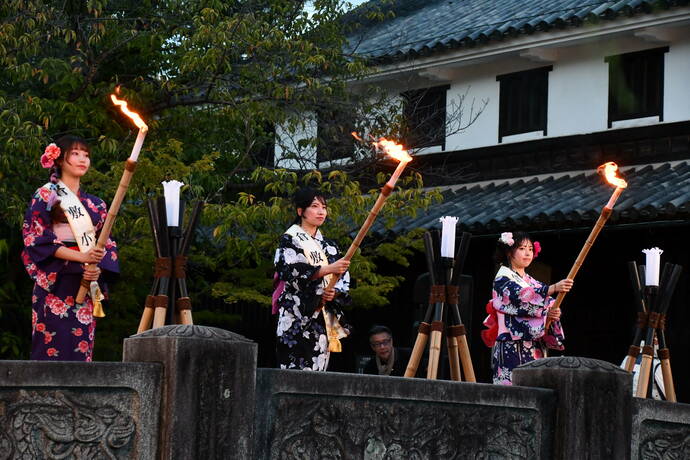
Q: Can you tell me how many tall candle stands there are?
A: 3